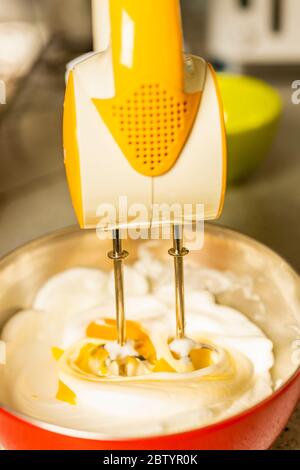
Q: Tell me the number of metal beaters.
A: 2